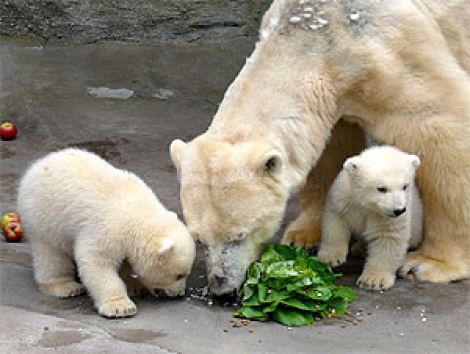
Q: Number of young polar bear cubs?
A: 2